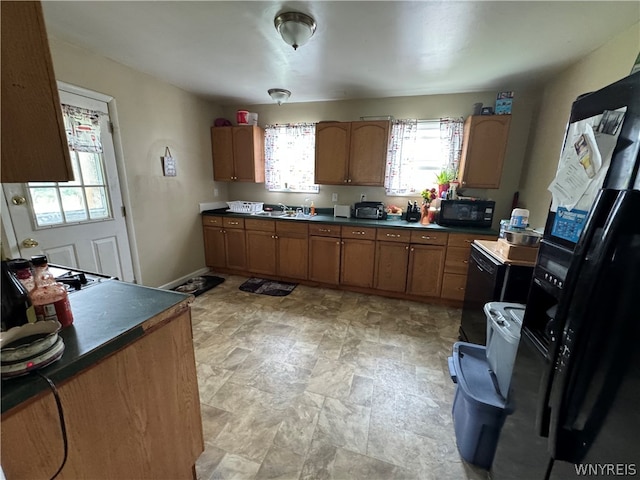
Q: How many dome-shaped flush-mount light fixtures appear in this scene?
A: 2